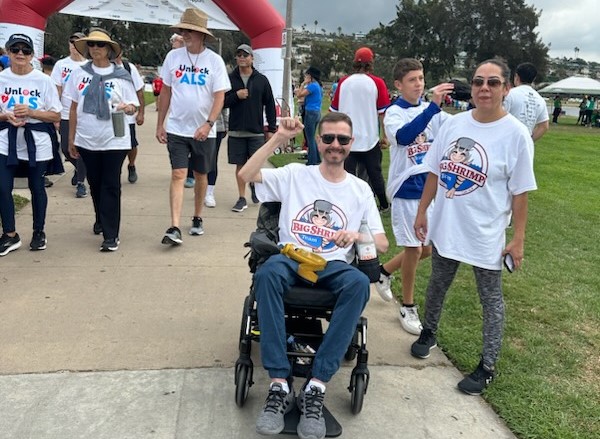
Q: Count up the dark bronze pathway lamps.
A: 0